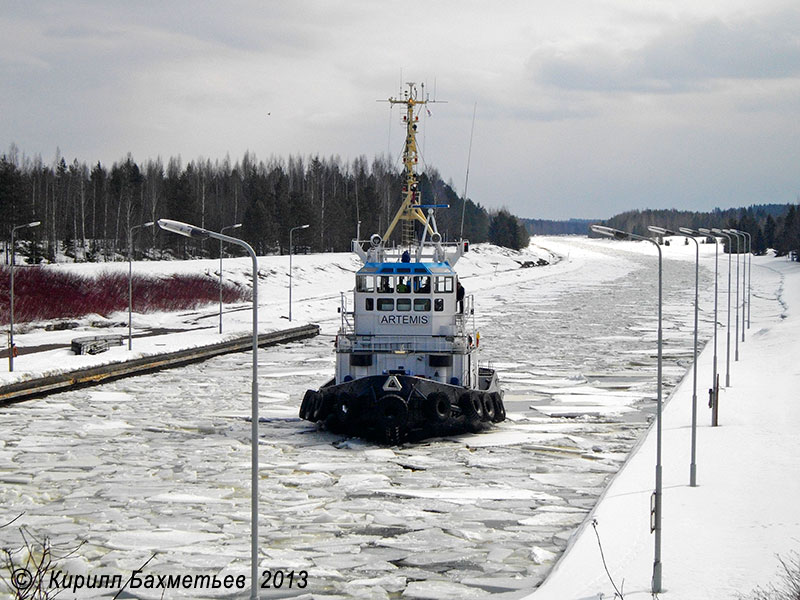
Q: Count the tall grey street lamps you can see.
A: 12